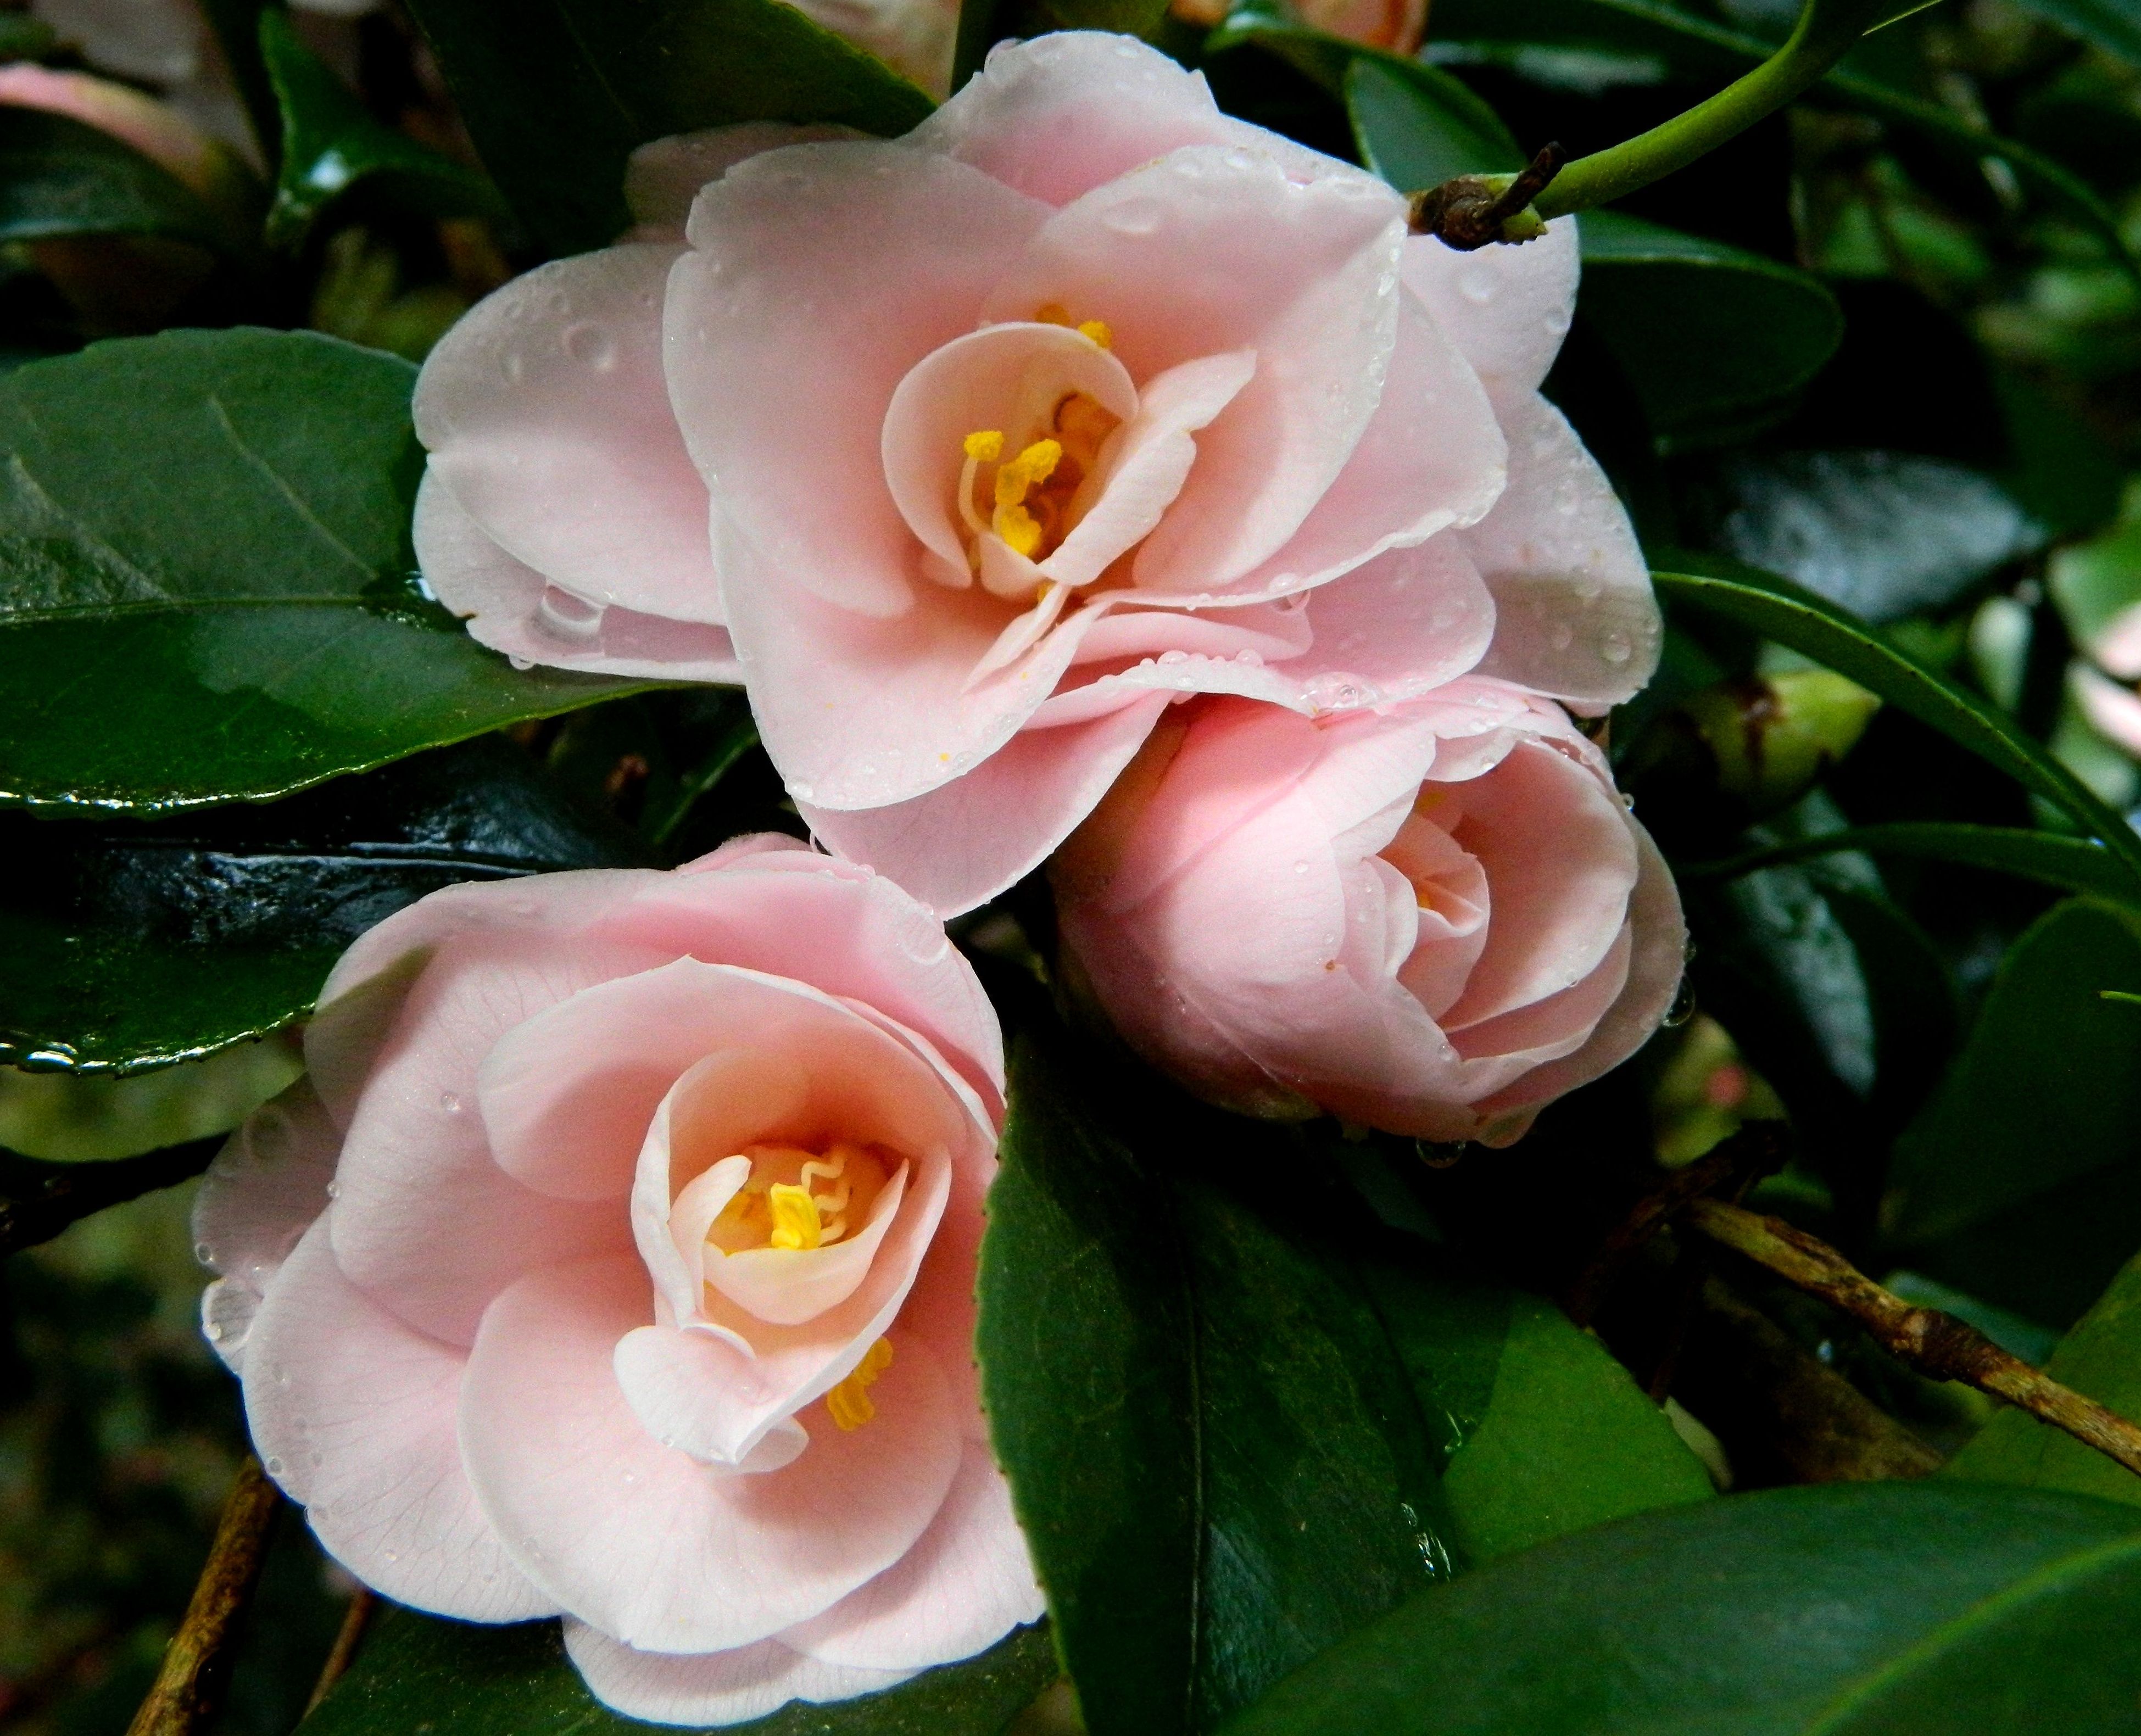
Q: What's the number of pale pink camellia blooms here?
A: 3